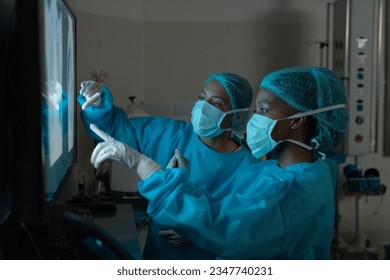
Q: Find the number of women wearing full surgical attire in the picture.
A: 2